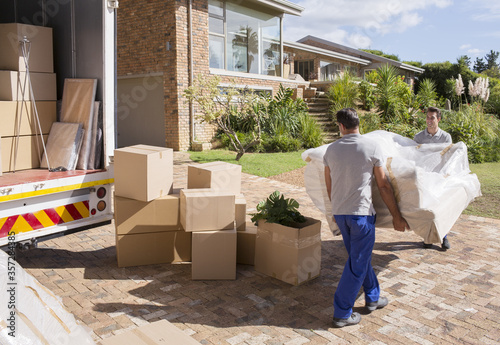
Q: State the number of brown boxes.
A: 14